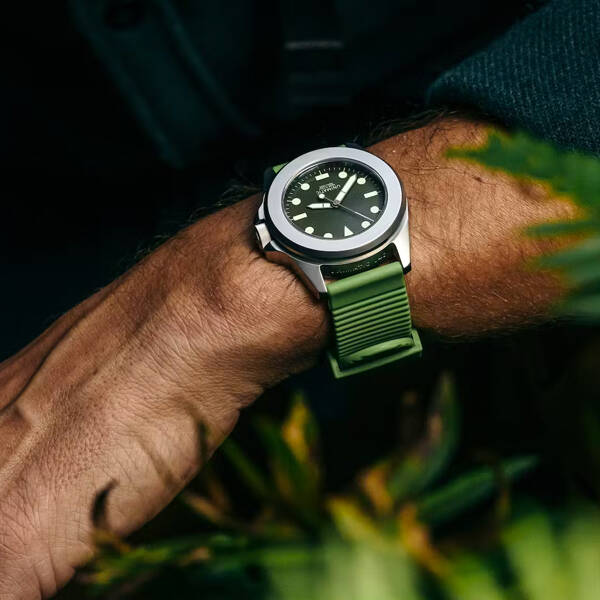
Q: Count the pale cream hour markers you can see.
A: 12